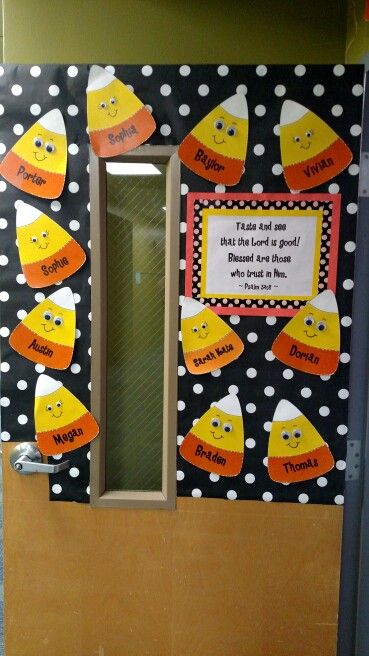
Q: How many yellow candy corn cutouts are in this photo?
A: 11